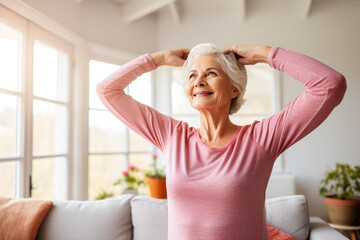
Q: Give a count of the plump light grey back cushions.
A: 3